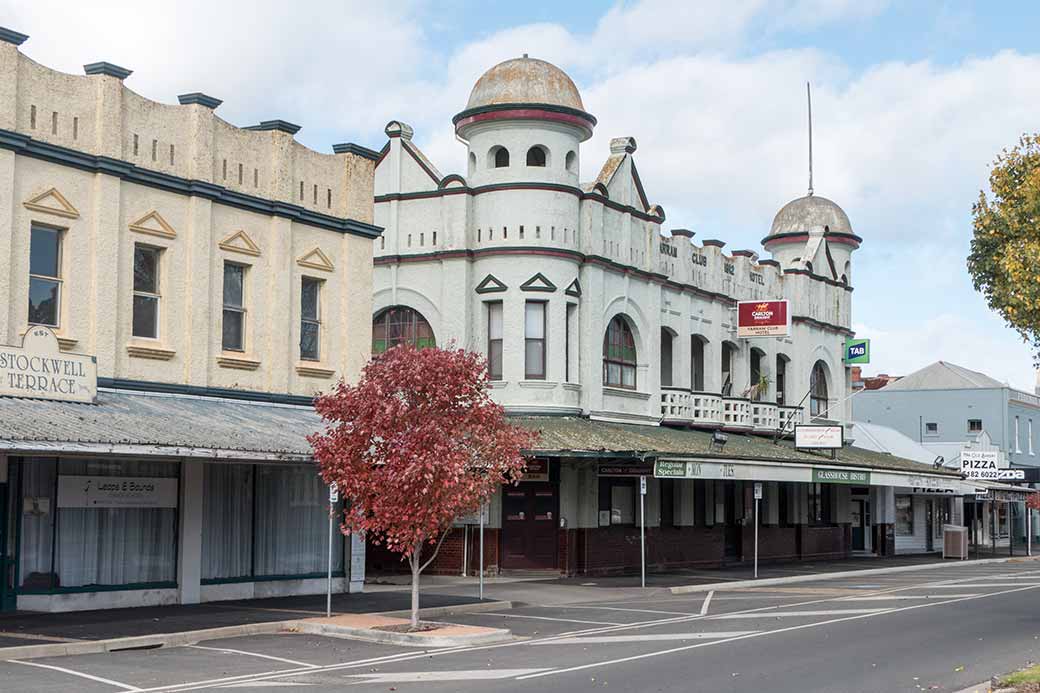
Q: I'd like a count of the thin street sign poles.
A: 4